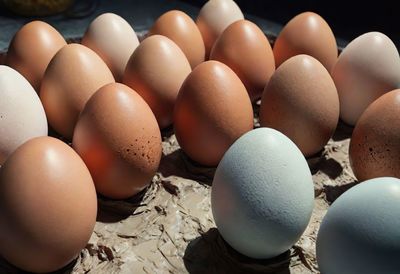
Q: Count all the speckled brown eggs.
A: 2